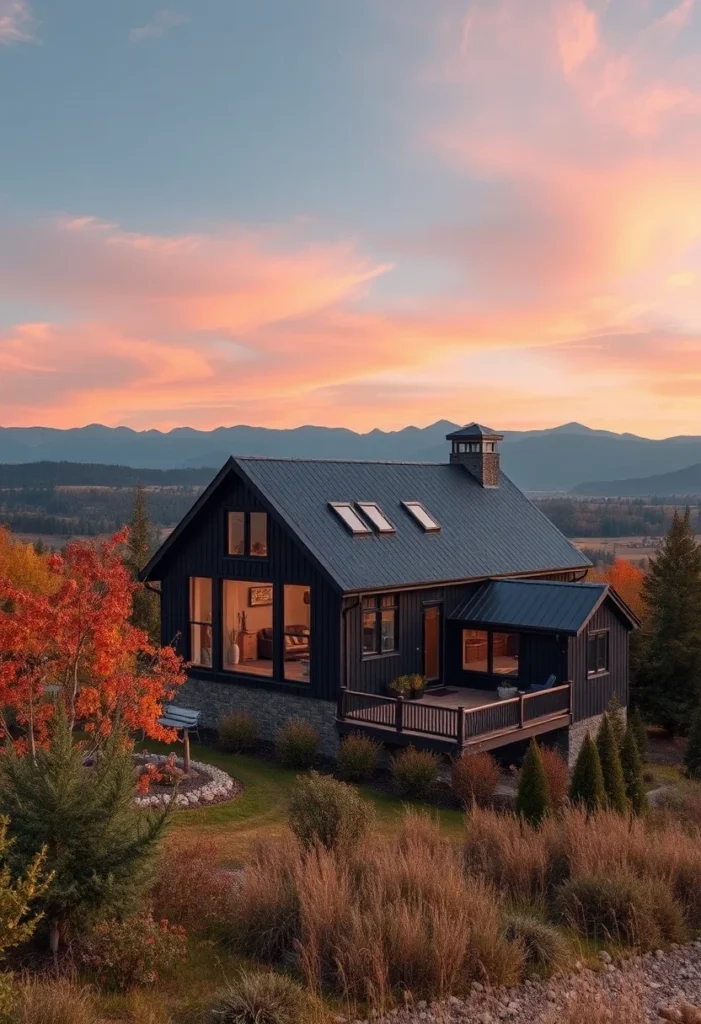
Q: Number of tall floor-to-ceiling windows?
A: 3